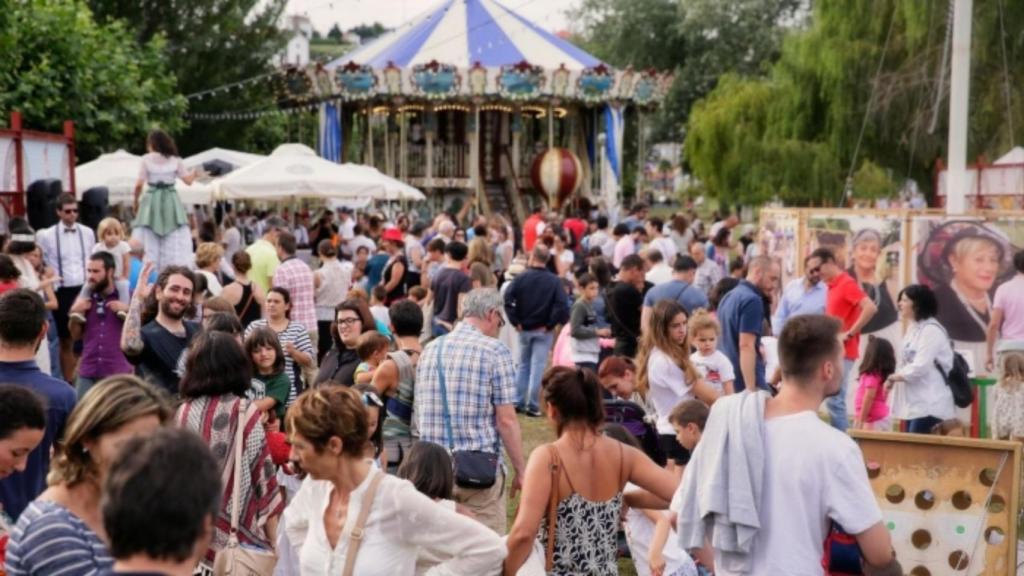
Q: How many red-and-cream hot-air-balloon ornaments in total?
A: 1